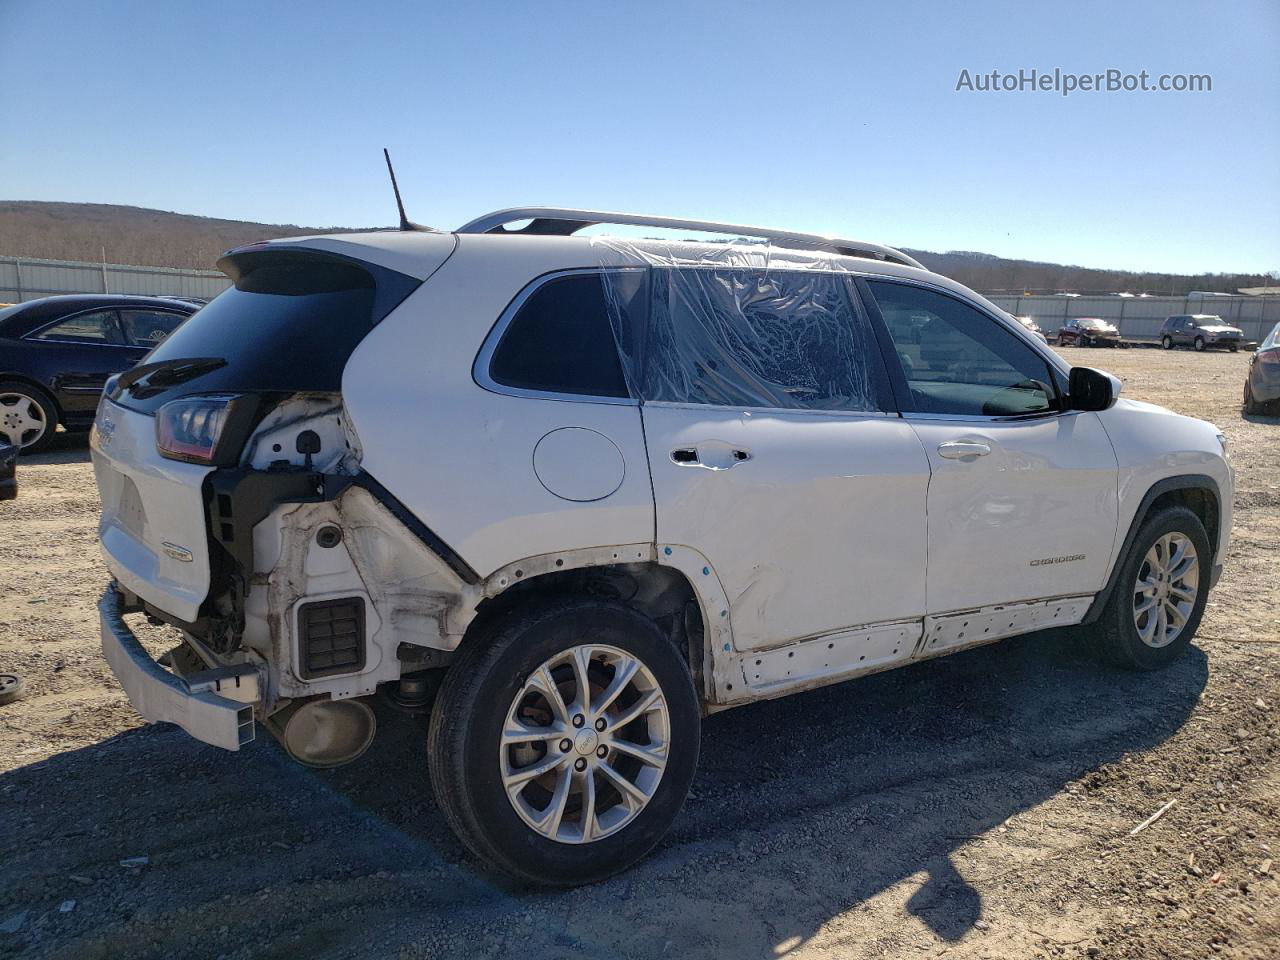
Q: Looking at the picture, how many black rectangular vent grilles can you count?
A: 1